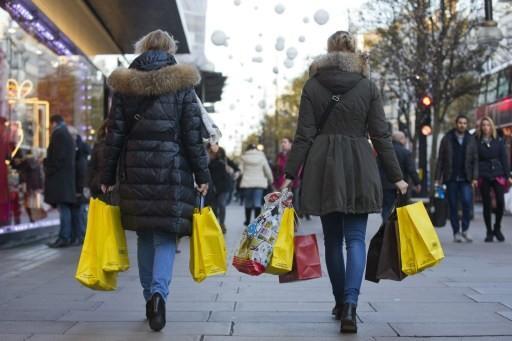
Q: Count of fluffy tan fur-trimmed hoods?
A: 2